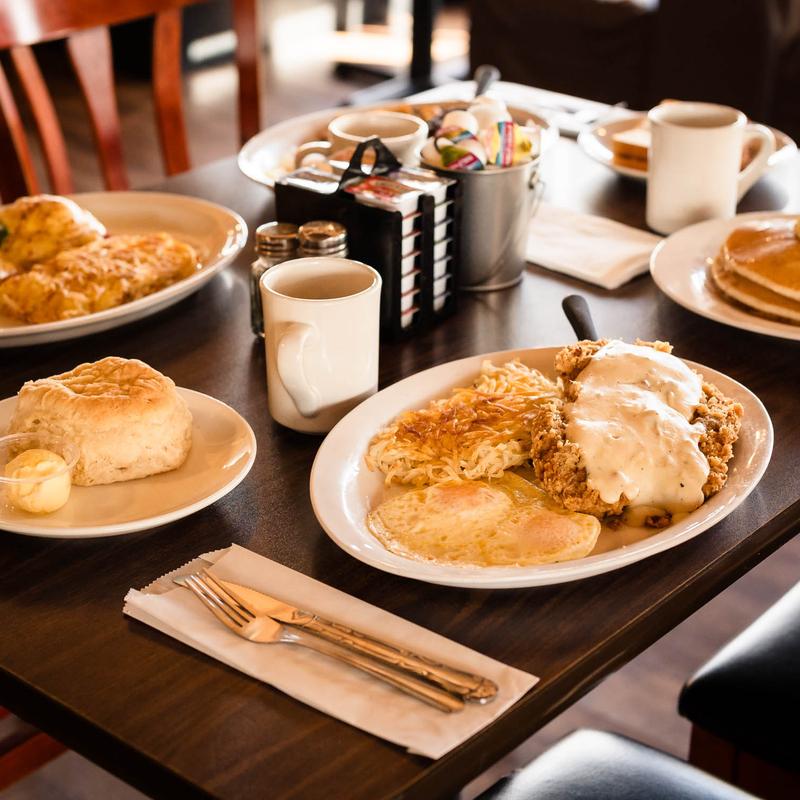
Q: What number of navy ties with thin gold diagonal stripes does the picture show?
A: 0